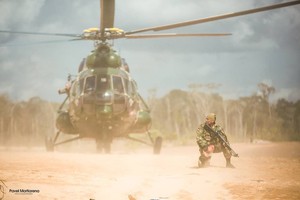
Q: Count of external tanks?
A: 2